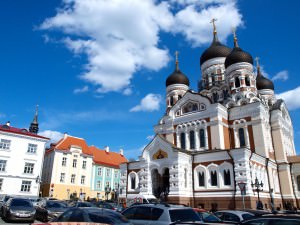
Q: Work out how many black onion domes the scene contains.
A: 4